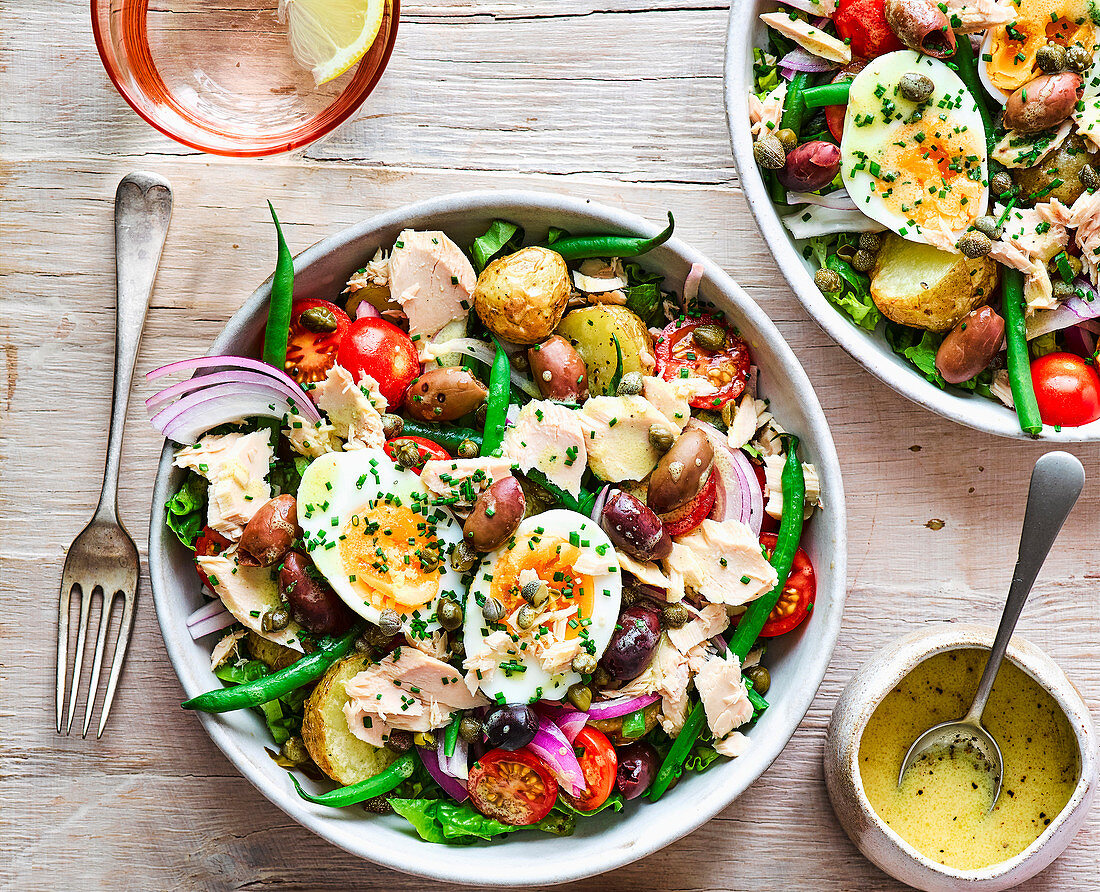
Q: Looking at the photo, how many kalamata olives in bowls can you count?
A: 14